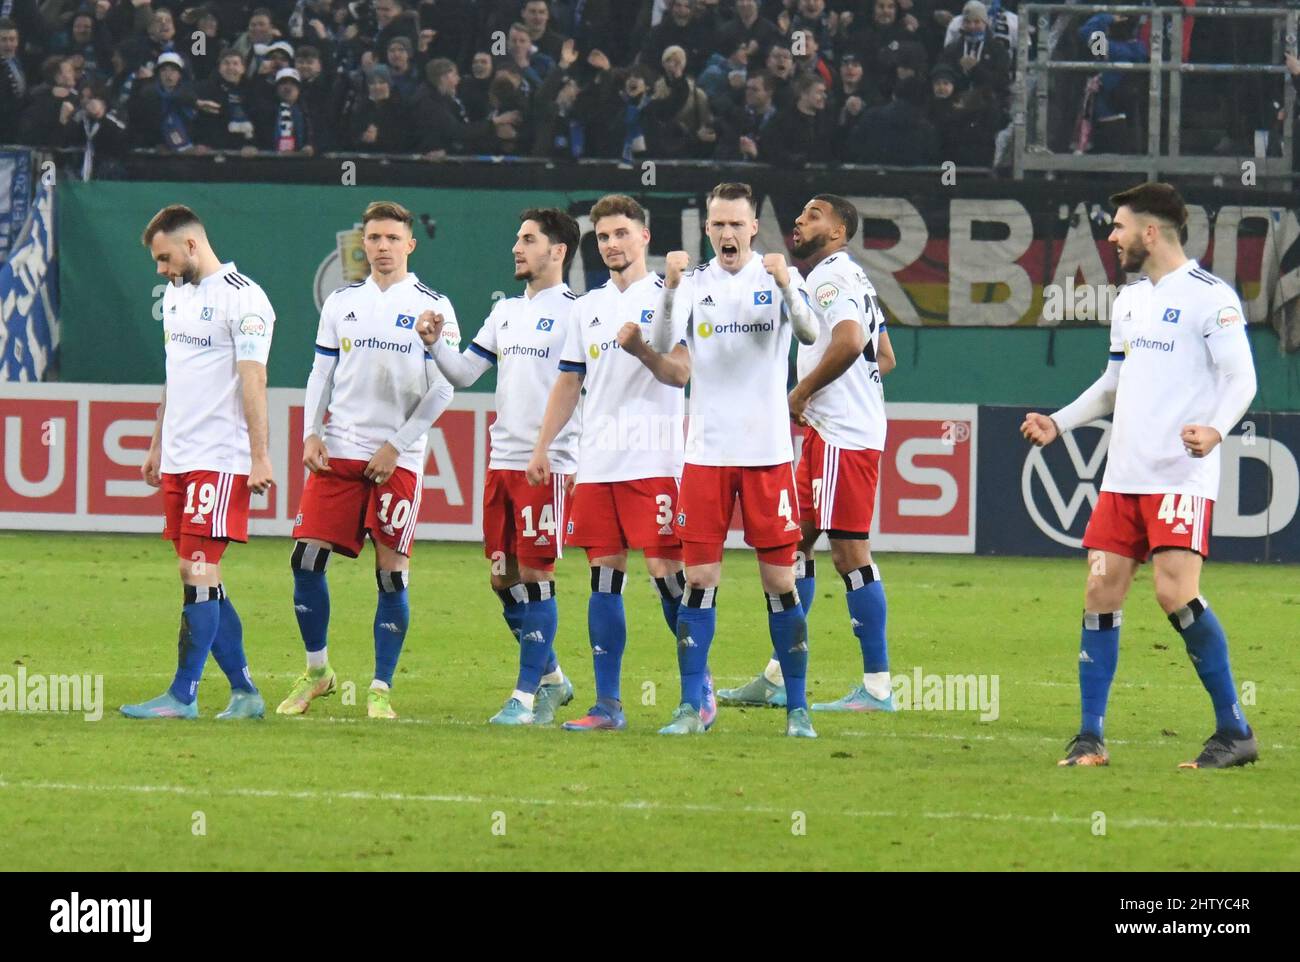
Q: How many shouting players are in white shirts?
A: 1